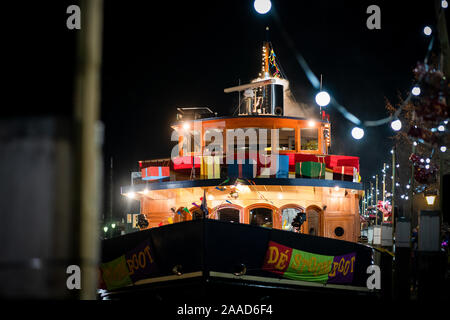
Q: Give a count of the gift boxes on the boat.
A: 6